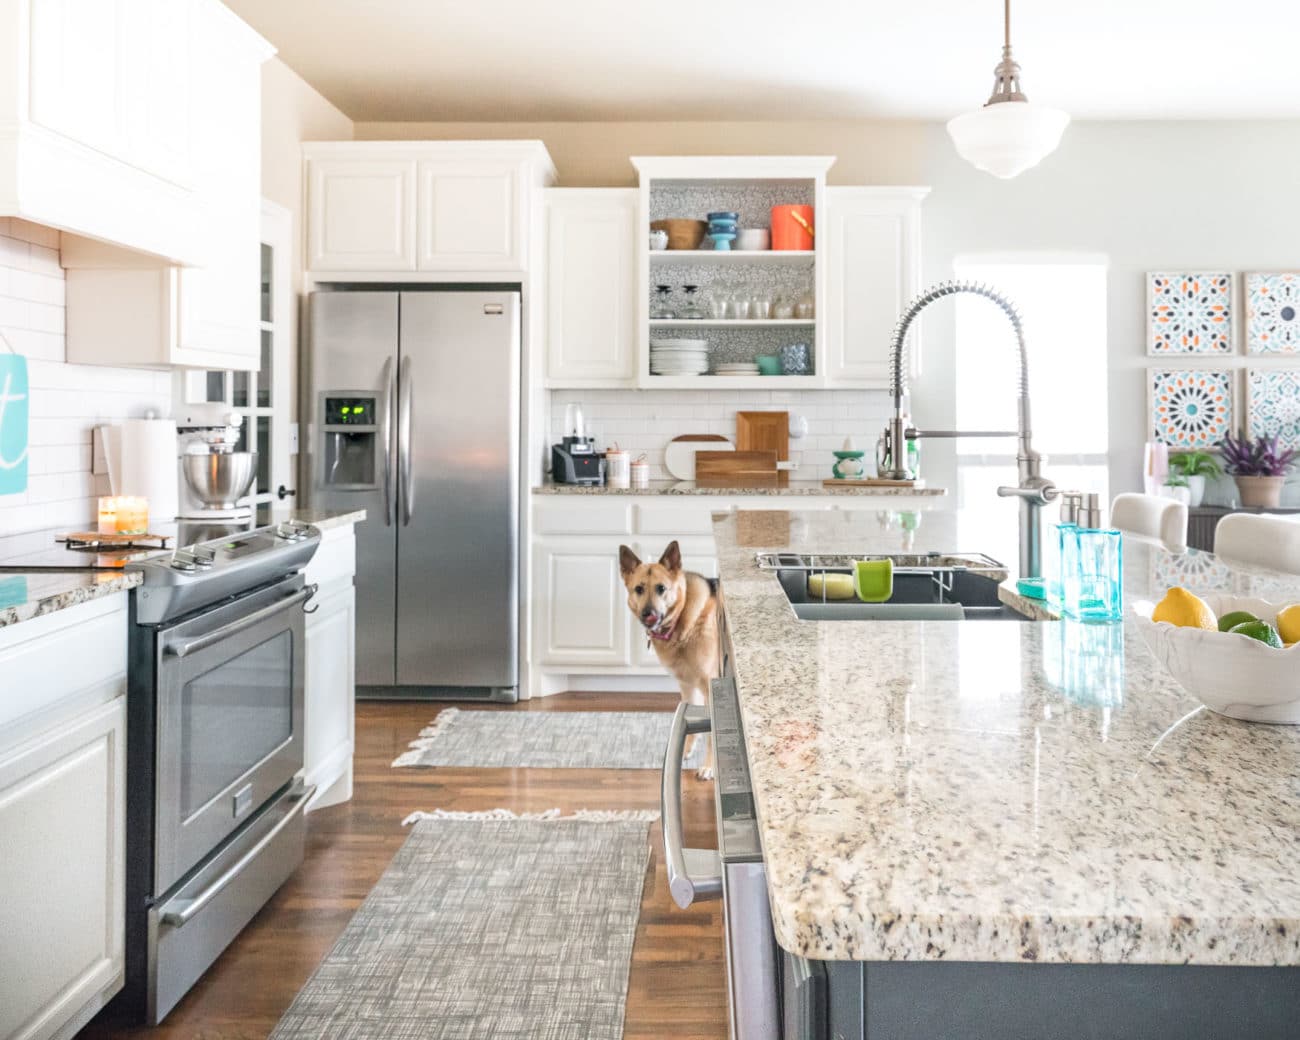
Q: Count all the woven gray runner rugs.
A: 2